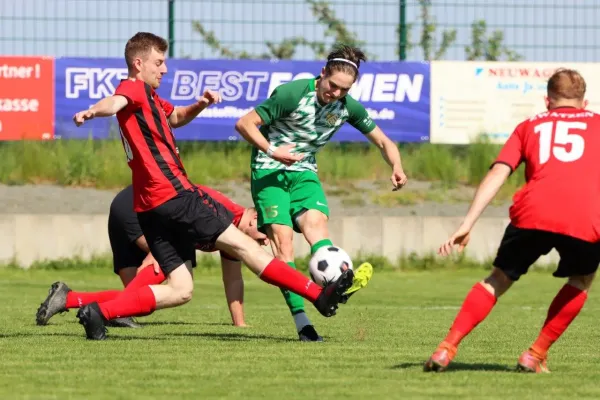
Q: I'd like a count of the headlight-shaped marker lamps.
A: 0